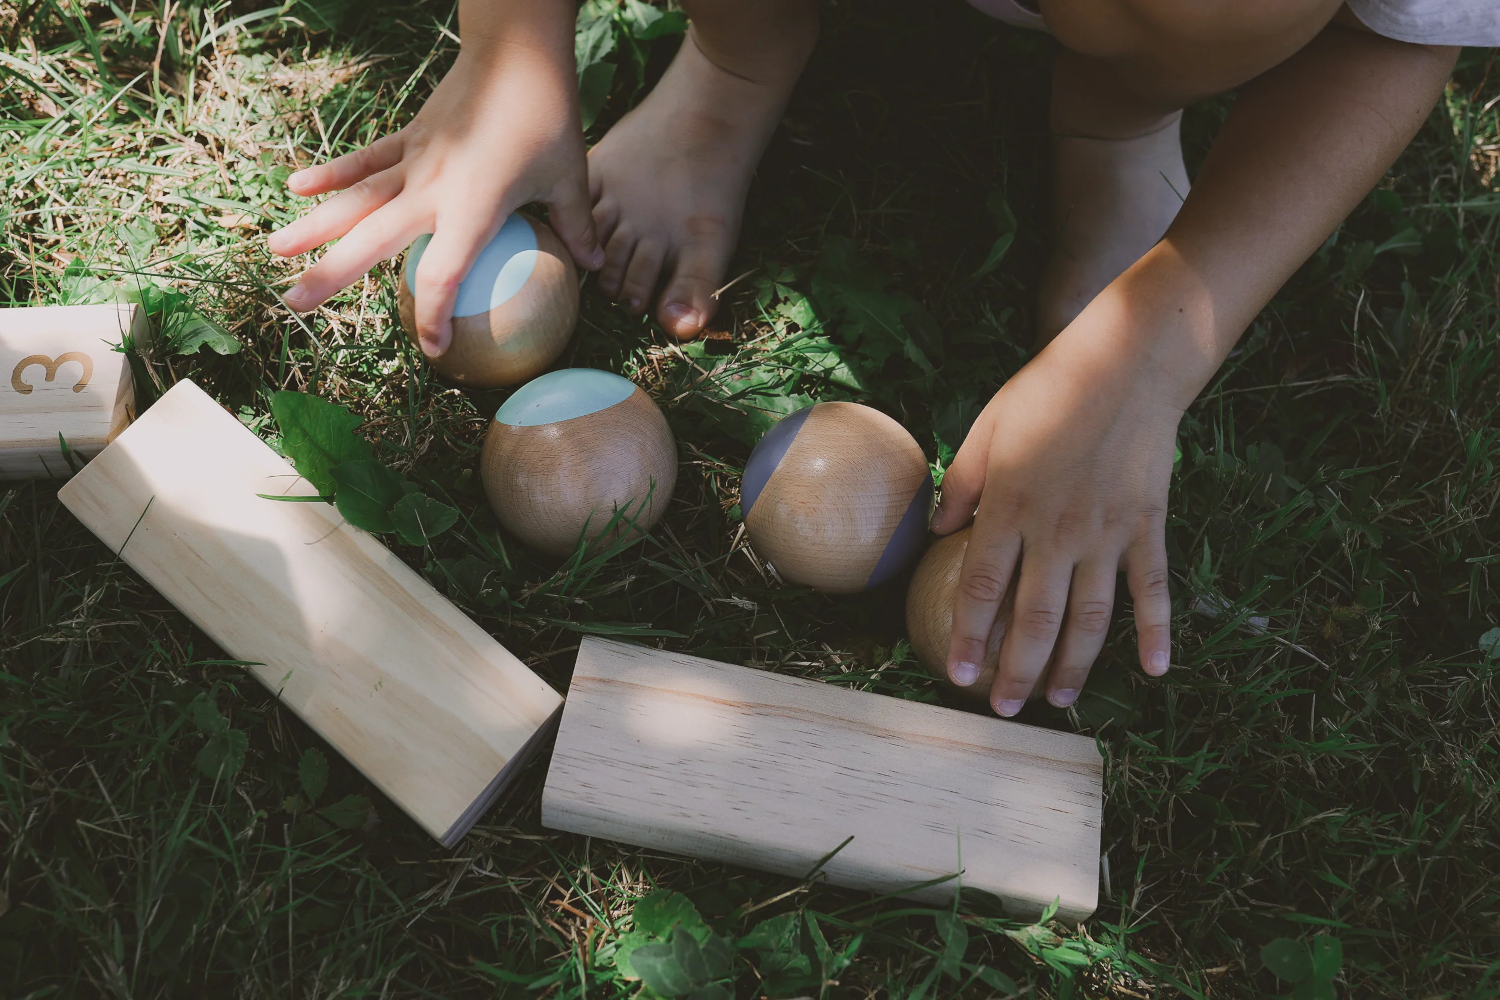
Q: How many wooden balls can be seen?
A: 4